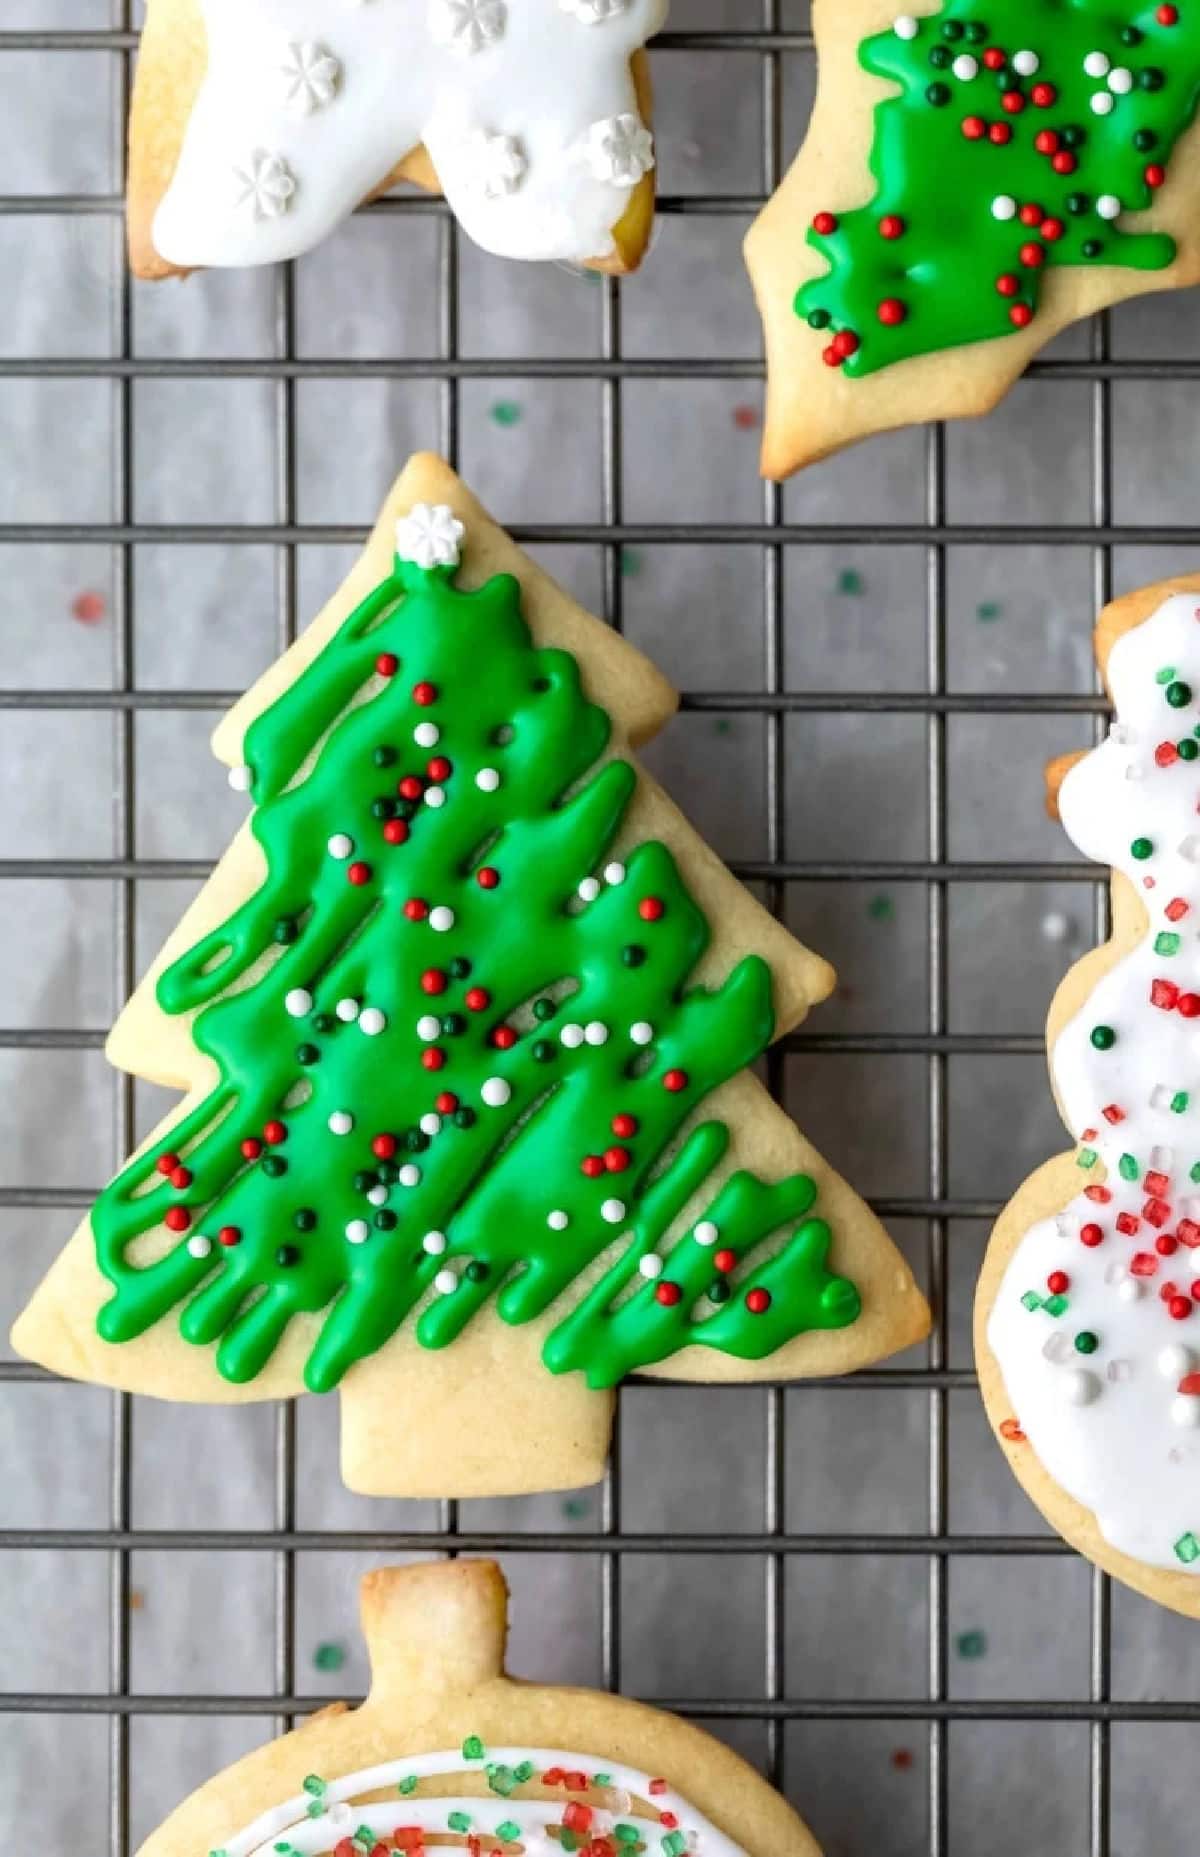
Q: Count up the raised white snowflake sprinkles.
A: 7